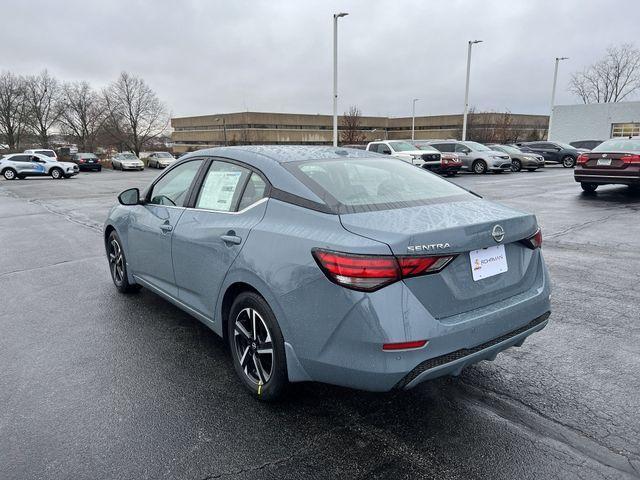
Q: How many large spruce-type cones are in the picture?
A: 0